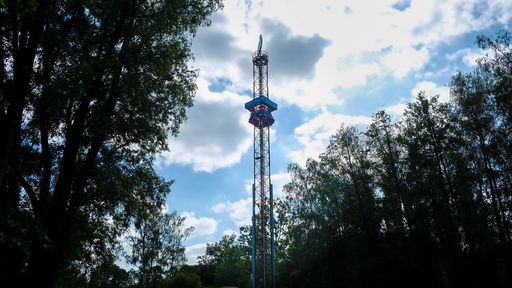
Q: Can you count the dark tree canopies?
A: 2